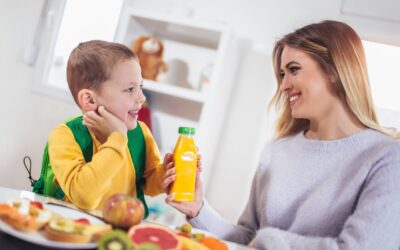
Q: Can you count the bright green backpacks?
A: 1